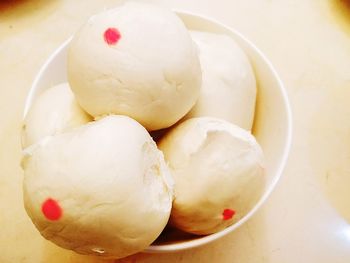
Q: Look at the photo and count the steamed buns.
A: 5